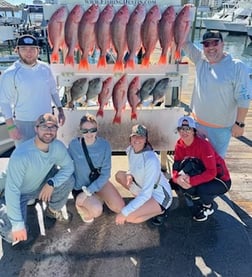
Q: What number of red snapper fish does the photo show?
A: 12